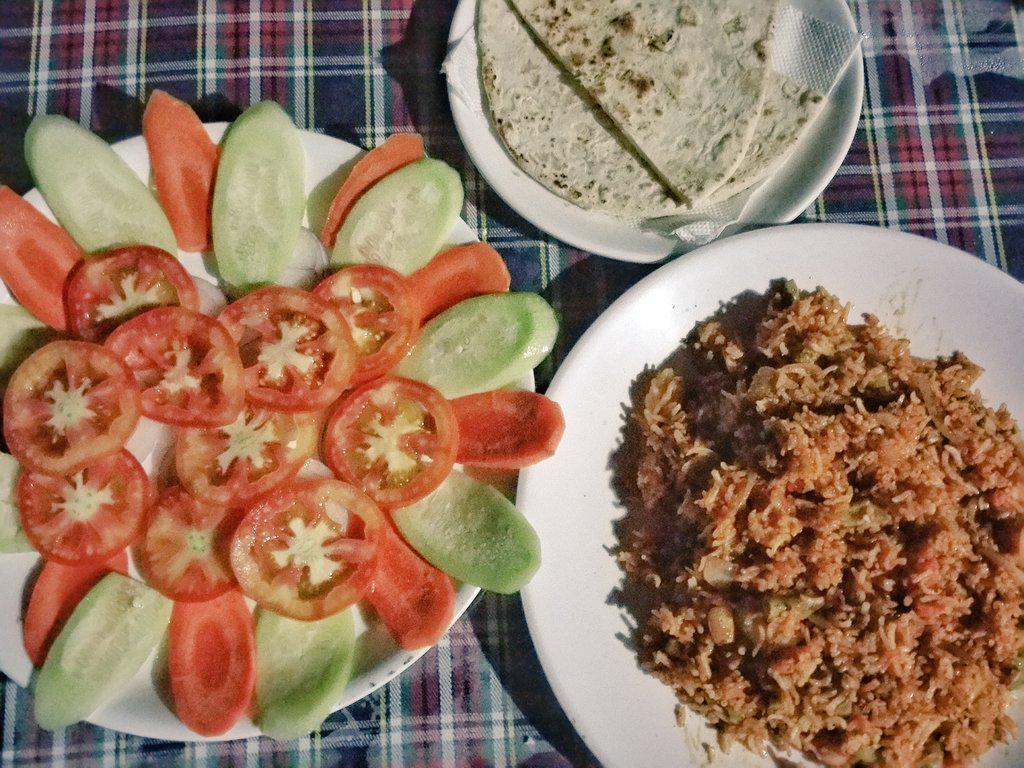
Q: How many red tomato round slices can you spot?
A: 10